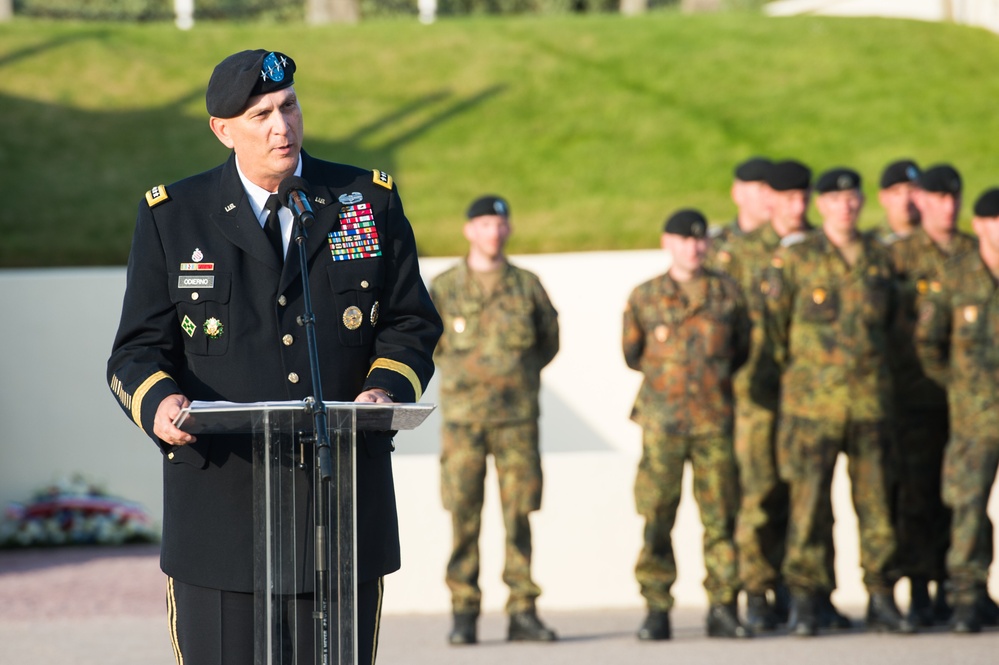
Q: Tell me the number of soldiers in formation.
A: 8